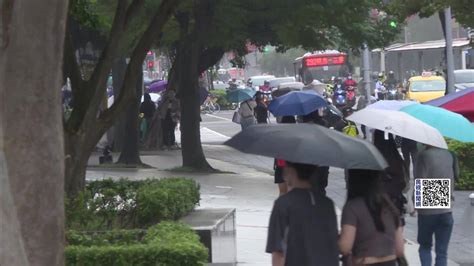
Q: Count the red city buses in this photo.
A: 1